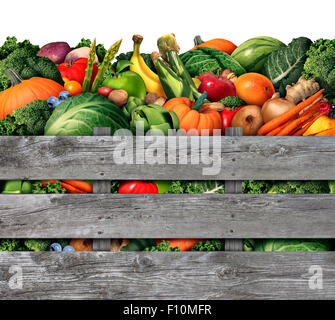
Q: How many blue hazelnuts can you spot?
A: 0